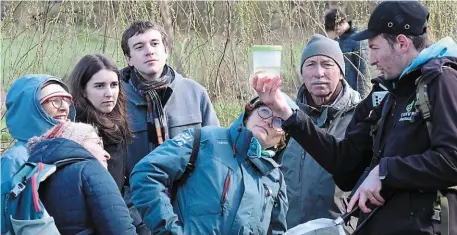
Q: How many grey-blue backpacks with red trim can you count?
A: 1